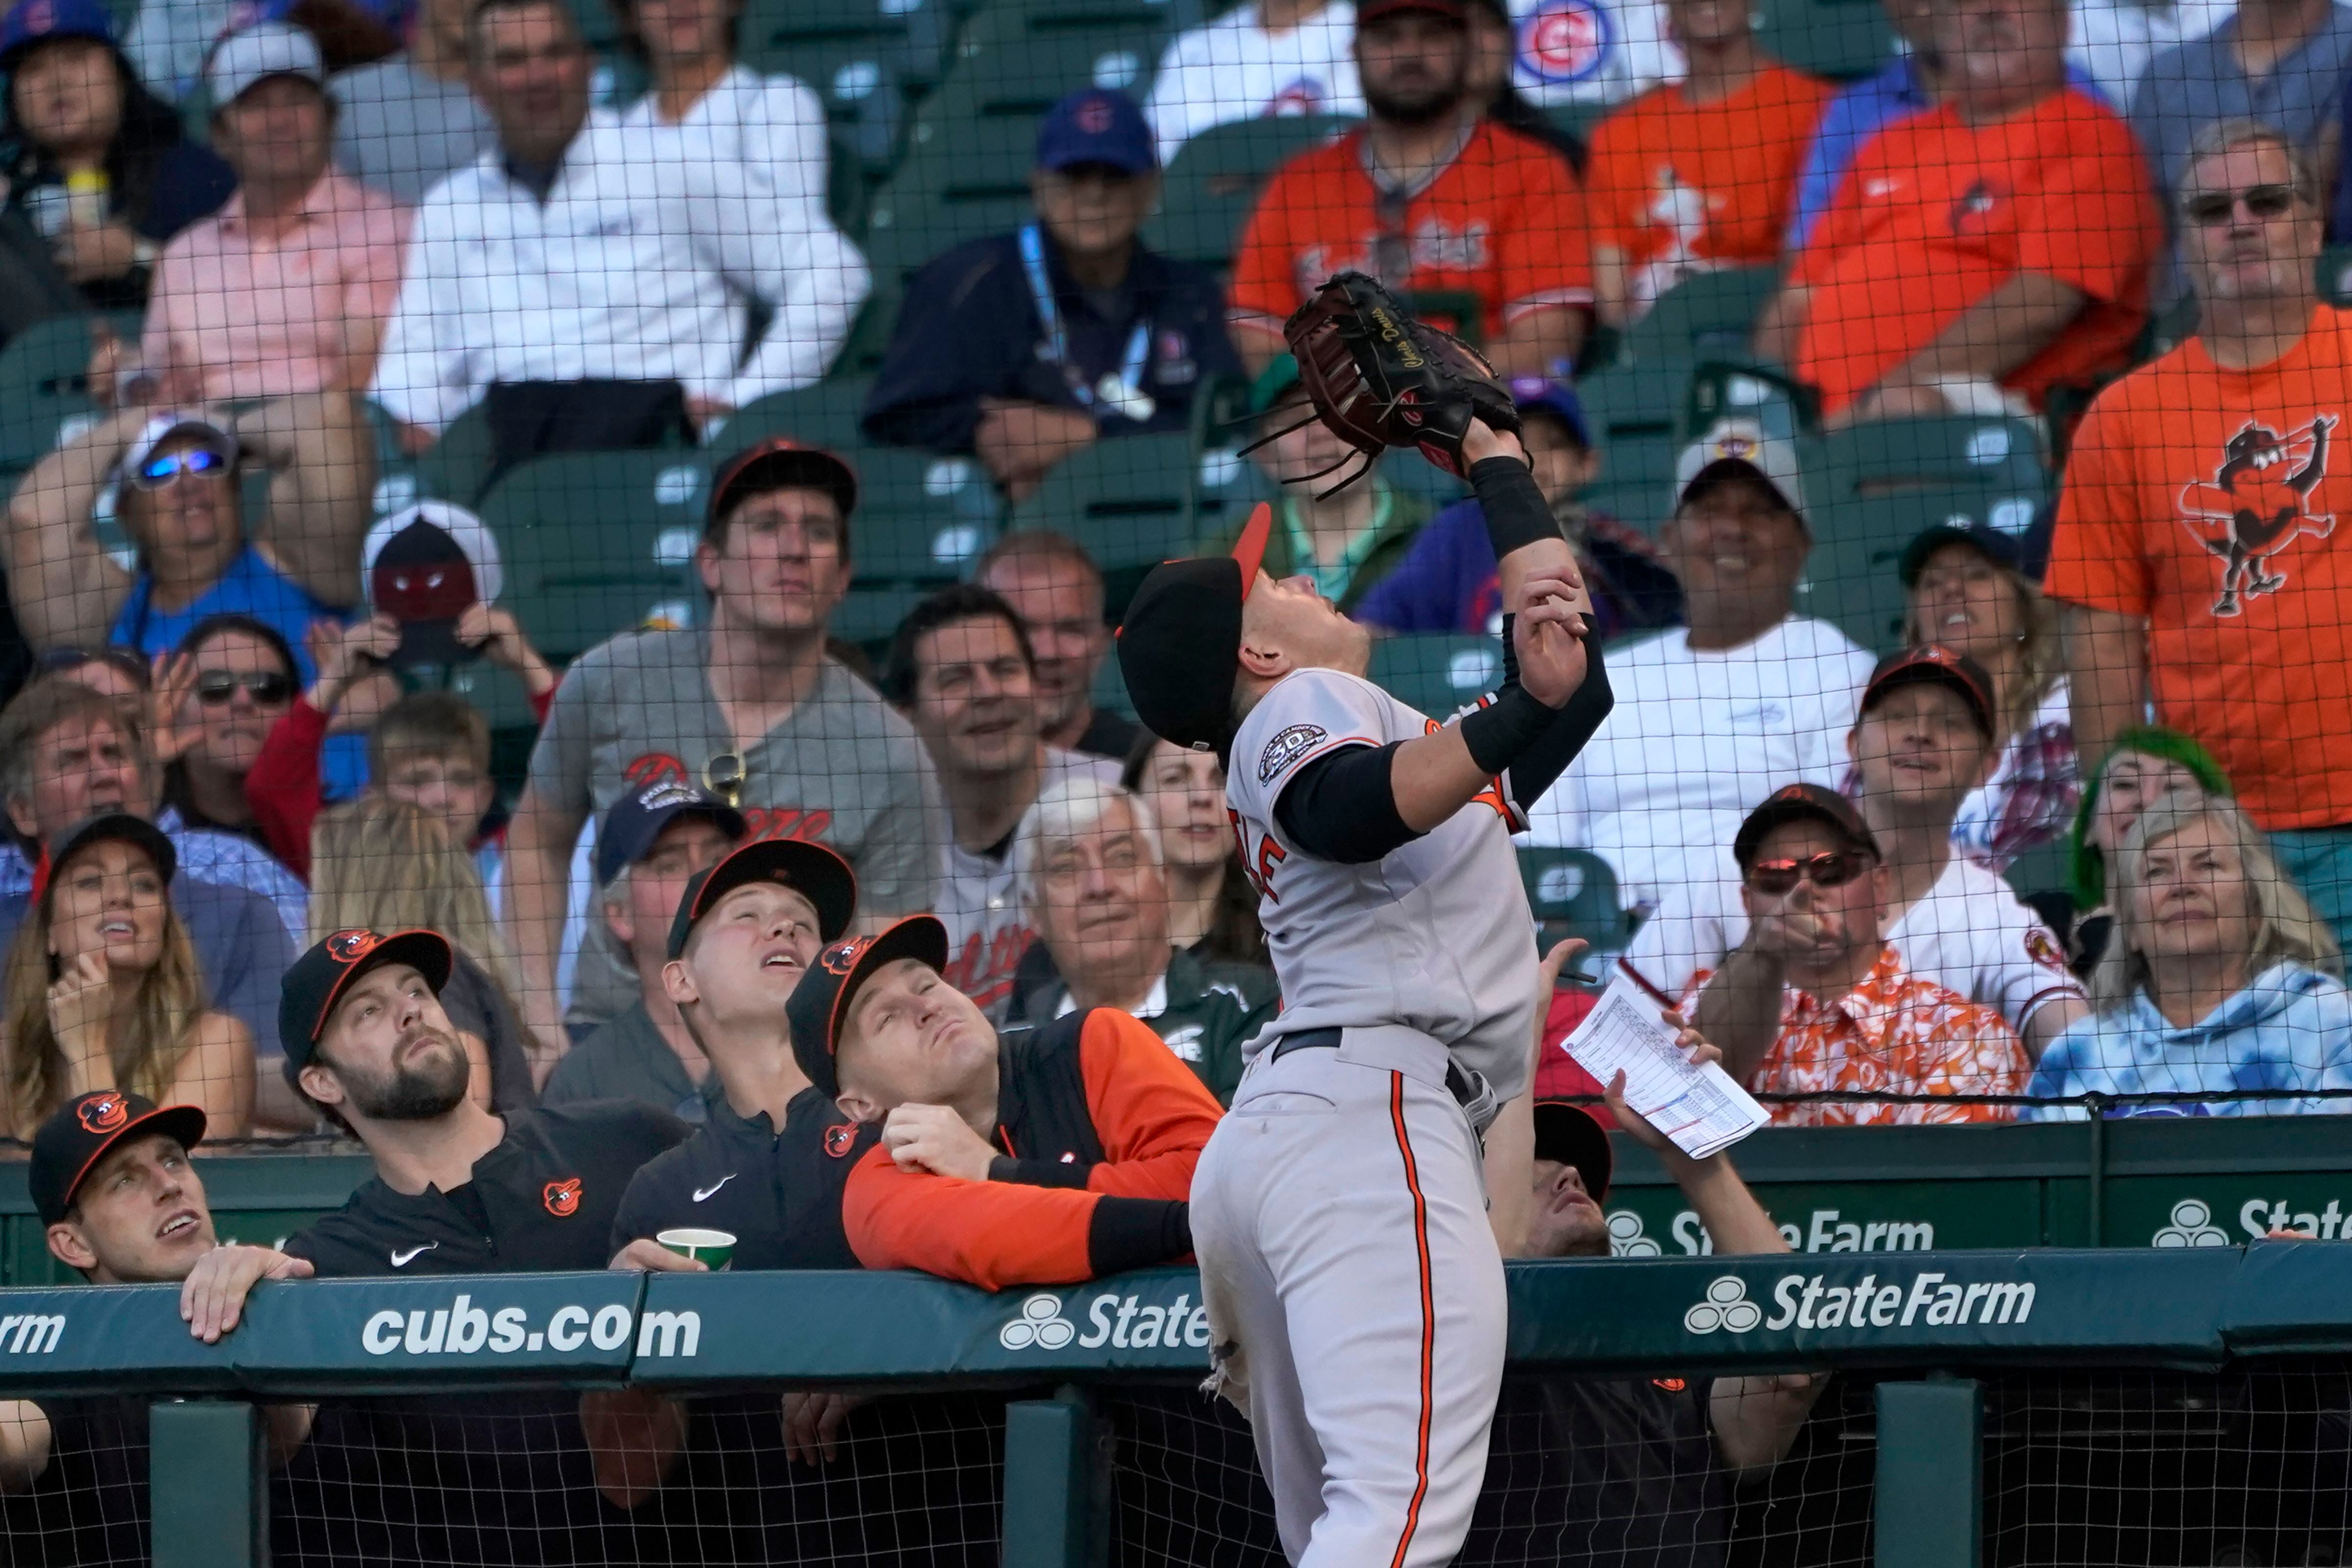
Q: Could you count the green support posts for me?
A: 3